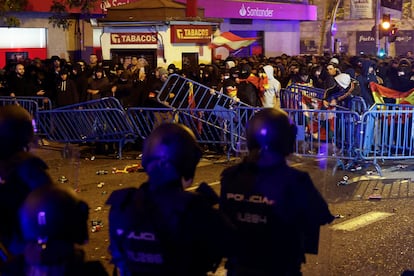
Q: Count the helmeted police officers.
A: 4